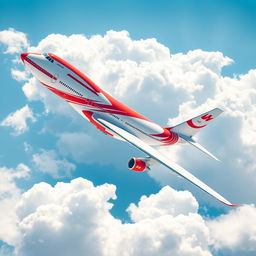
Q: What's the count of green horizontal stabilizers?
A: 0